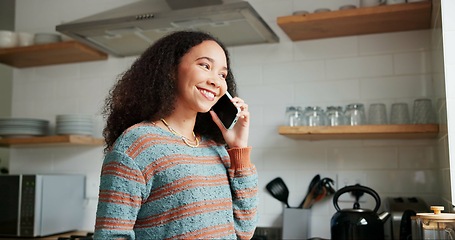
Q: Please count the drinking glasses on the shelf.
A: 7